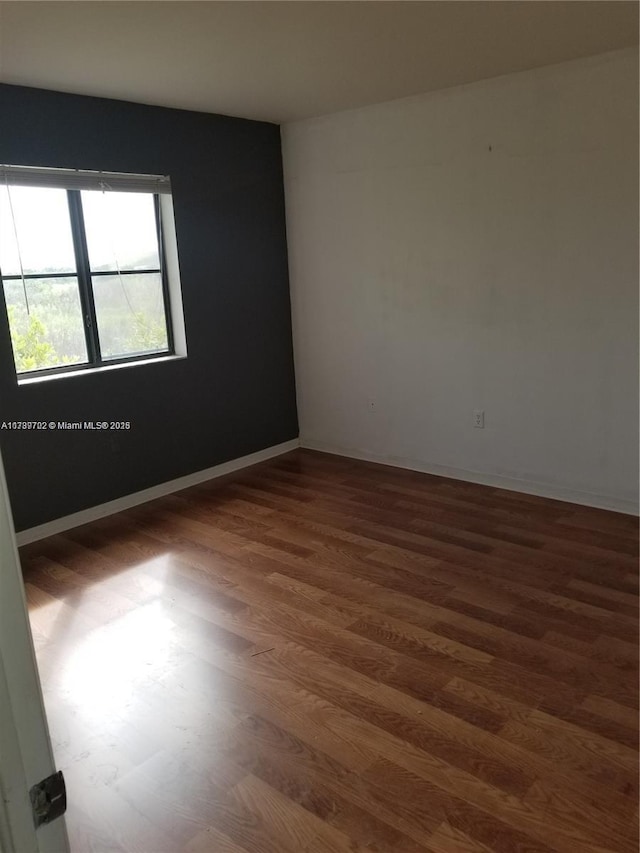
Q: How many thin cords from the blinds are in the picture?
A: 2